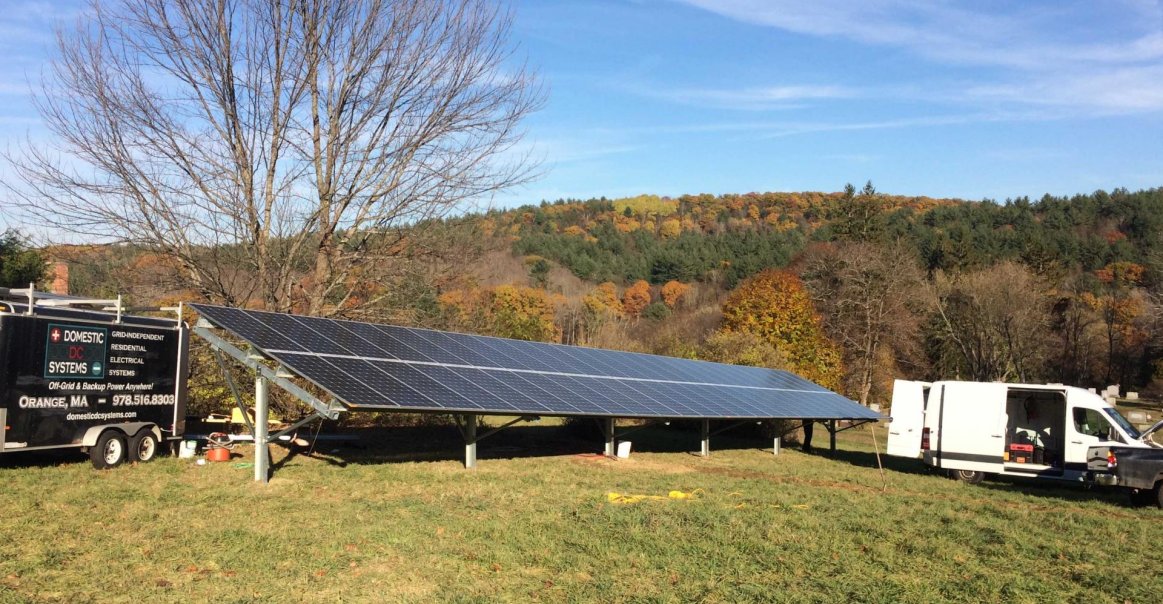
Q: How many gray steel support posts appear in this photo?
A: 6